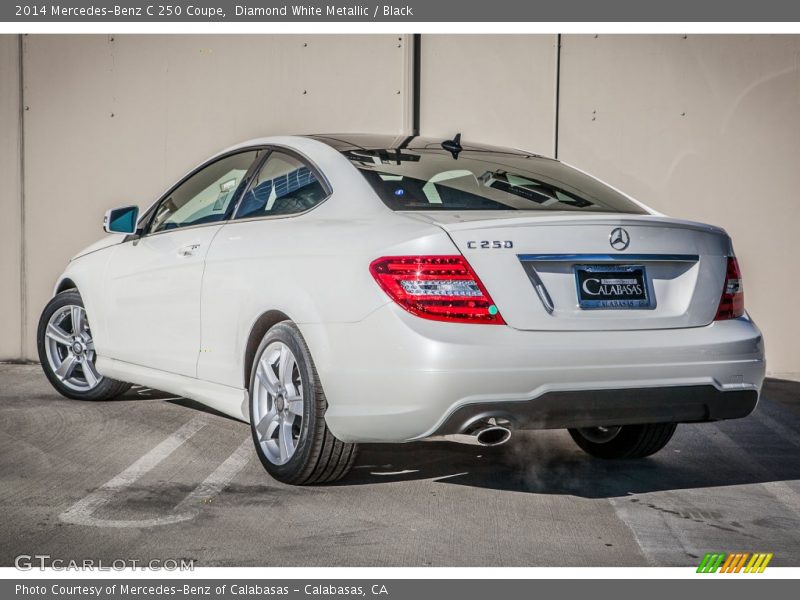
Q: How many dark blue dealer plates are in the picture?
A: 1